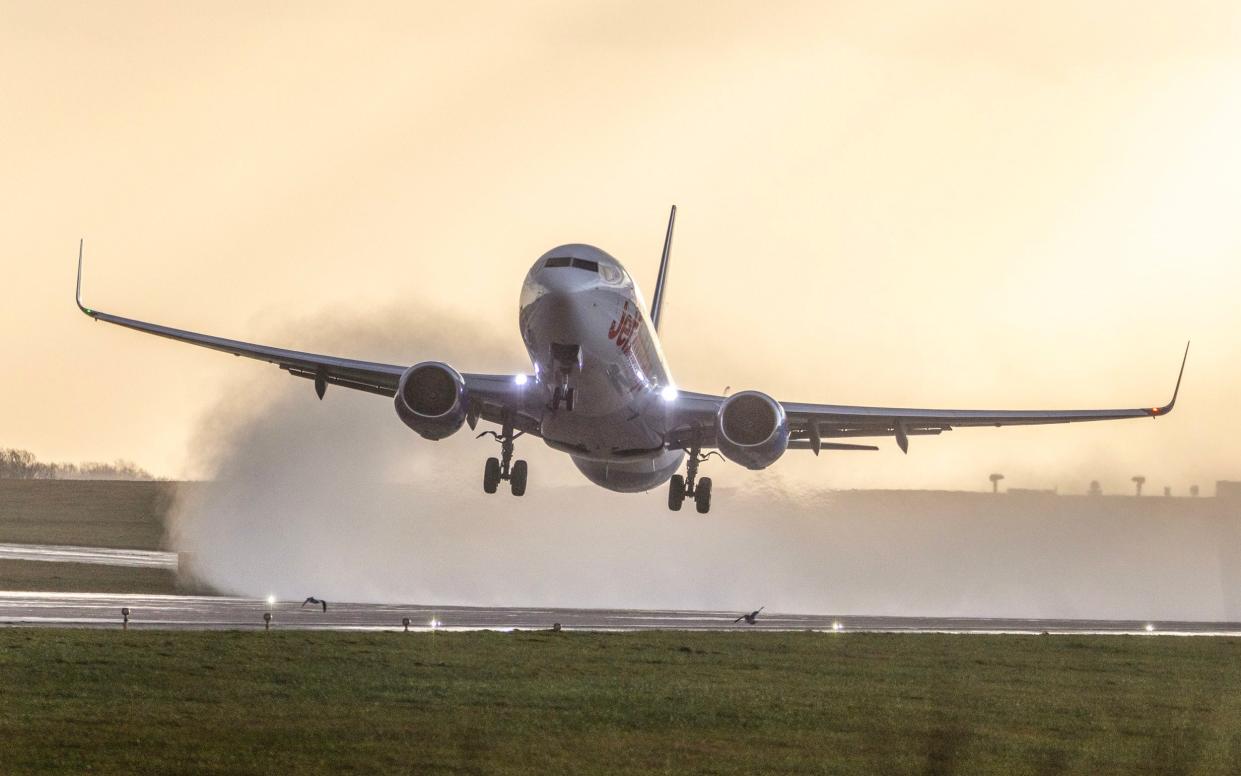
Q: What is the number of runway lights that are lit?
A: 4